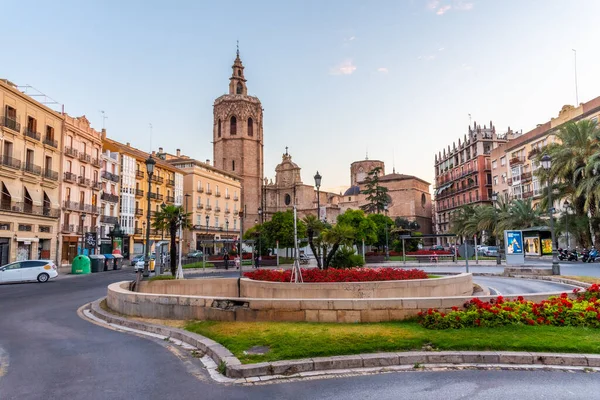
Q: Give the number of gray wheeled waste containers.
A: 3